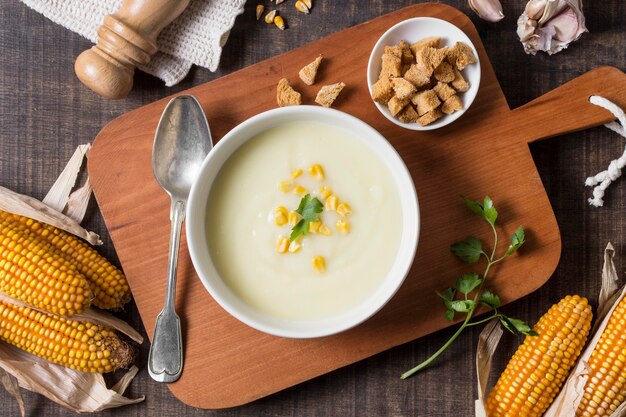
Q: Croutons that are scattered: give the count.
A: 3